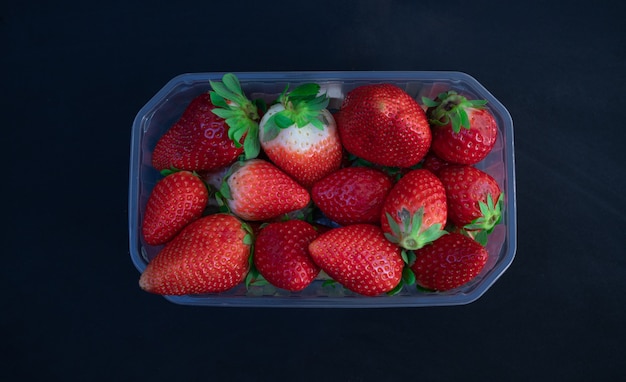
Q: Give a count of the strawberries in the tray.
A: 13